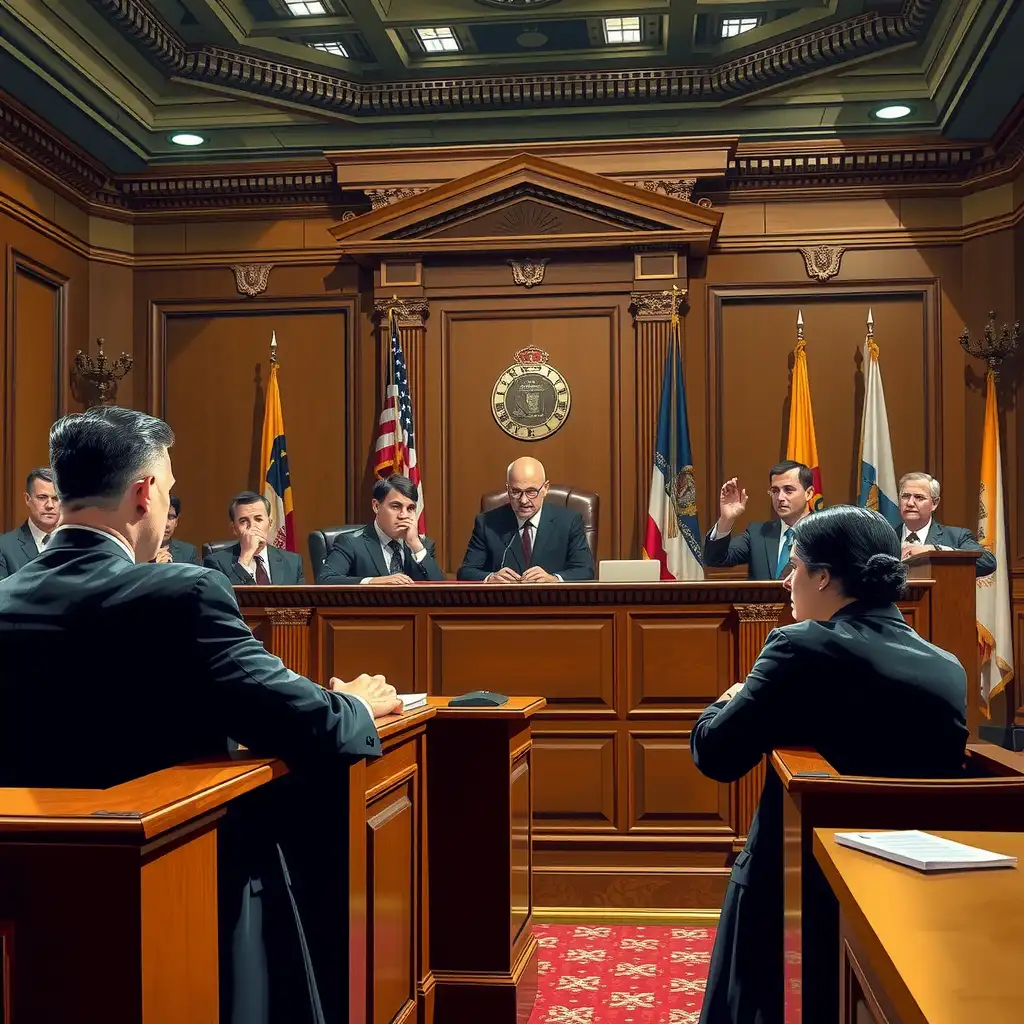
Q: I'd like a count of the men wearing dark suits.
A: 8